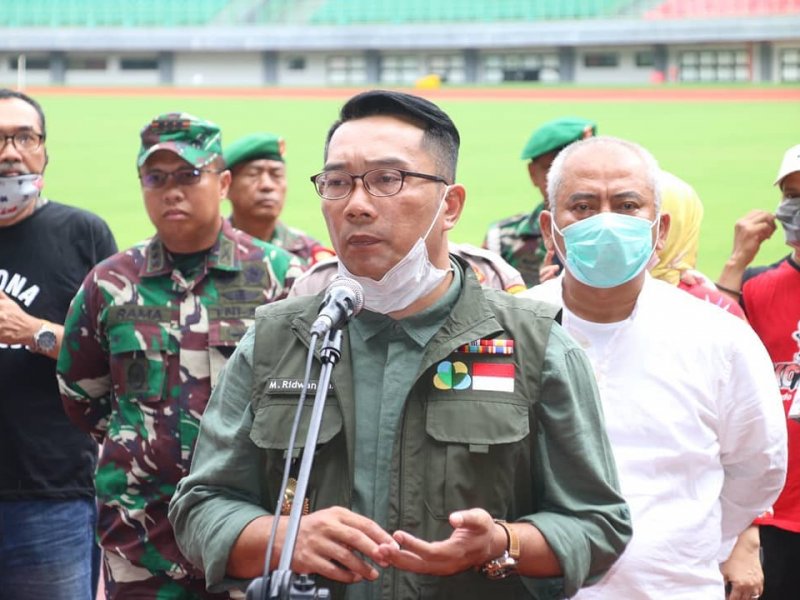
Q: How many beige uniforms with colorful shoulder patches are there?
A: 1